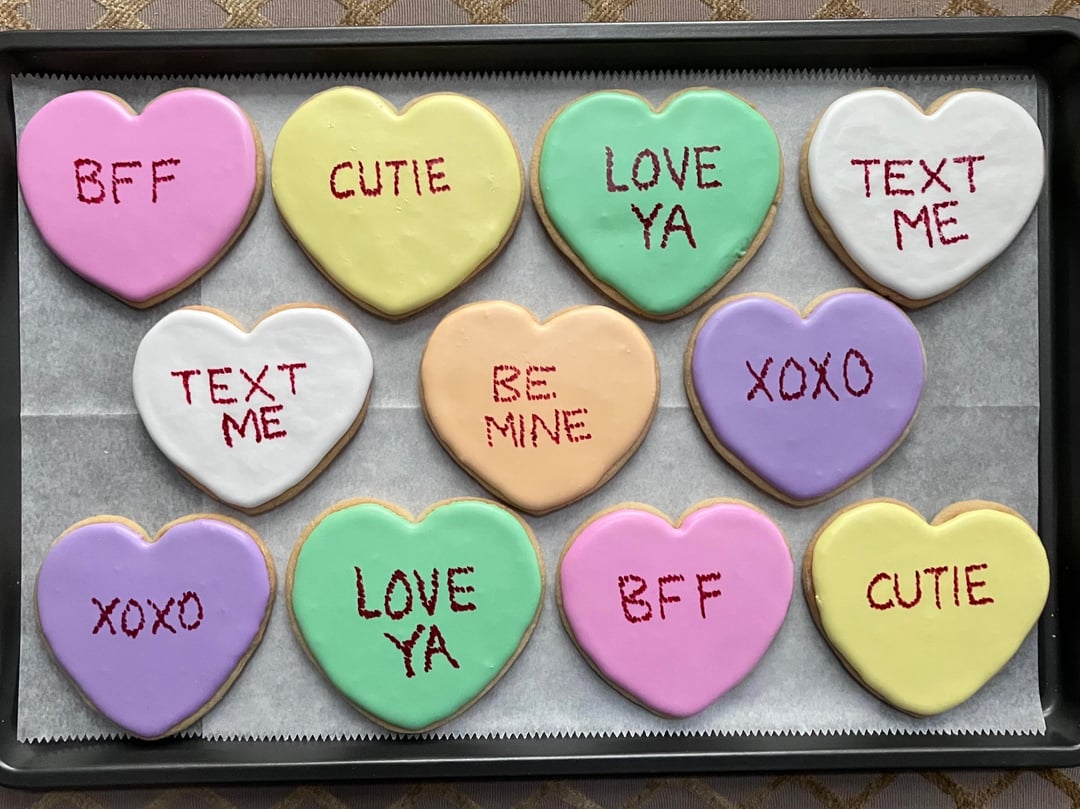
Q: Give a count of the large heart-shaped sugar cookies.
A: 11